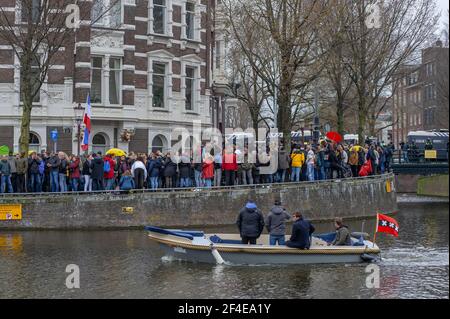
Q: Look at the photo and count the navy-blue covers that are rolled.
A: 2